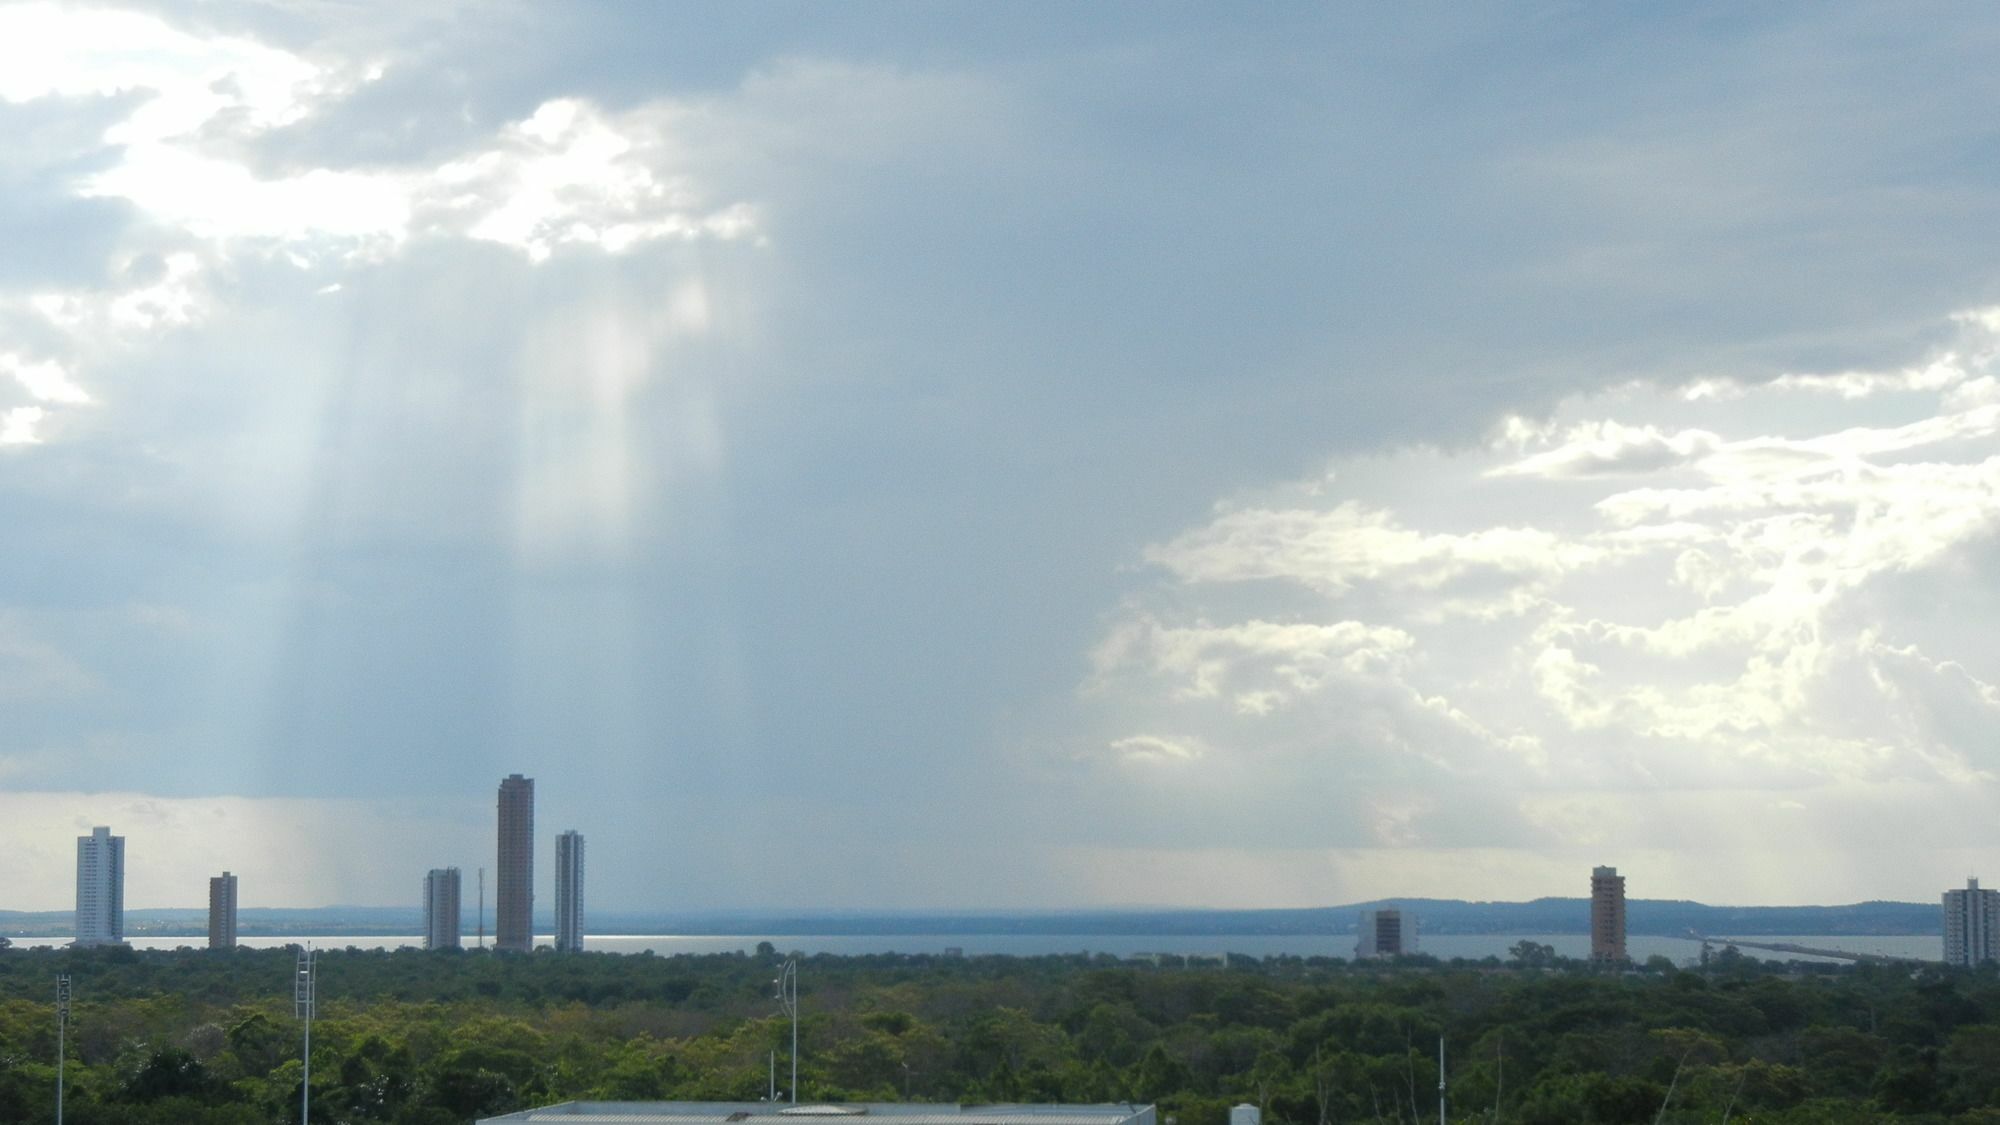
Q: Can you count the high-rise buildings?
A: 8